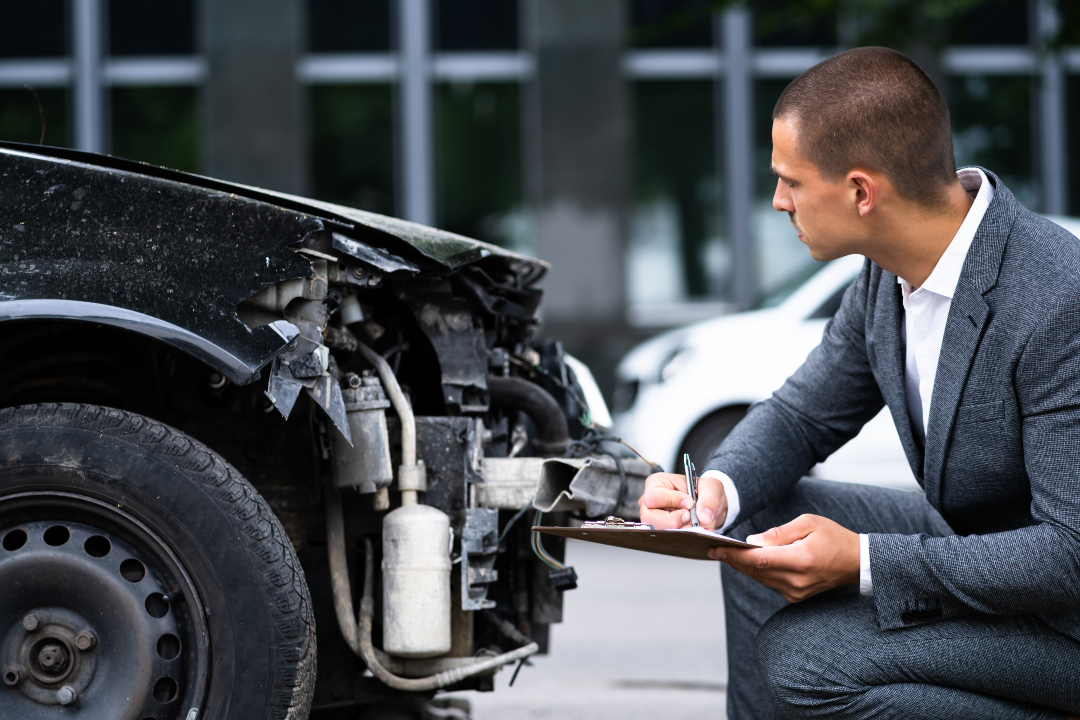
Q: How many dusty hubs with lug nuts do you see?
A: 1